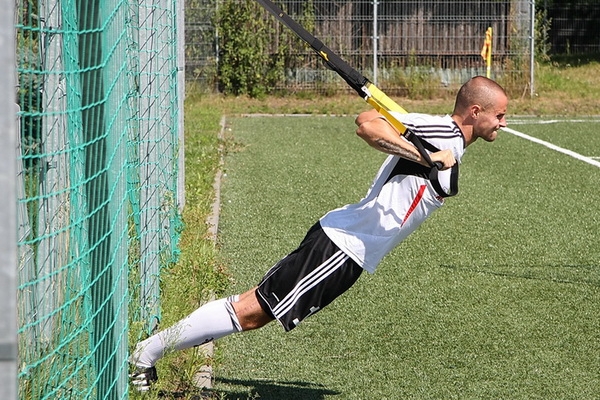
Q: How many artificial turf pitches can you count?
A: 1